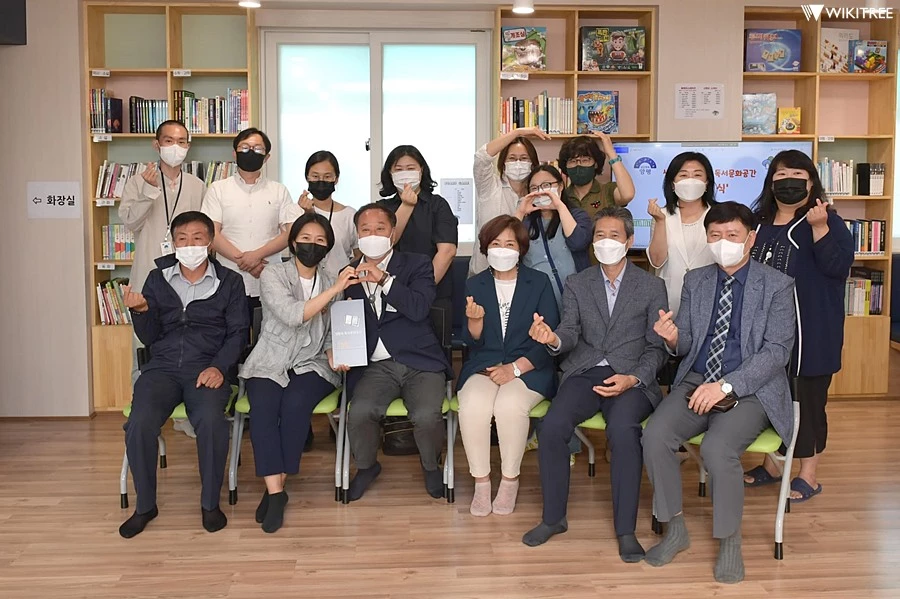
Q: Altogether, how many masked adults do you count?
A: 15